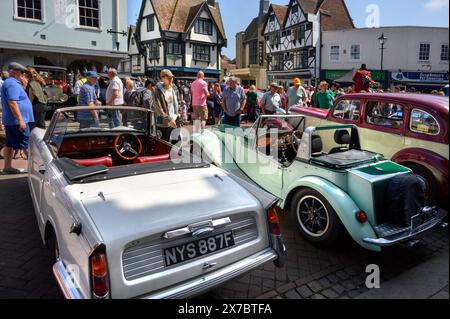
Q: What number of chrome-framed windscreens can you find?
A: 2